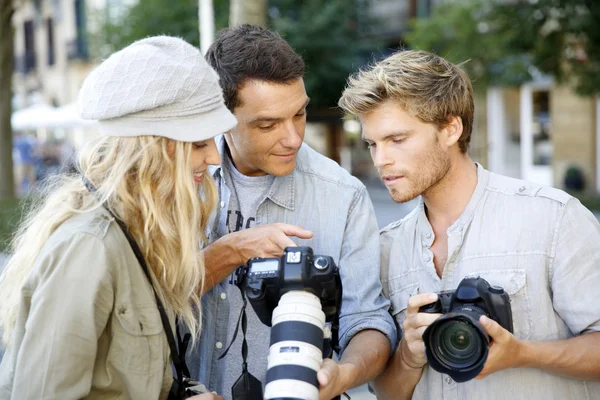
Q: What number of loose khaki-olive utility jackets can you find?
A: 1